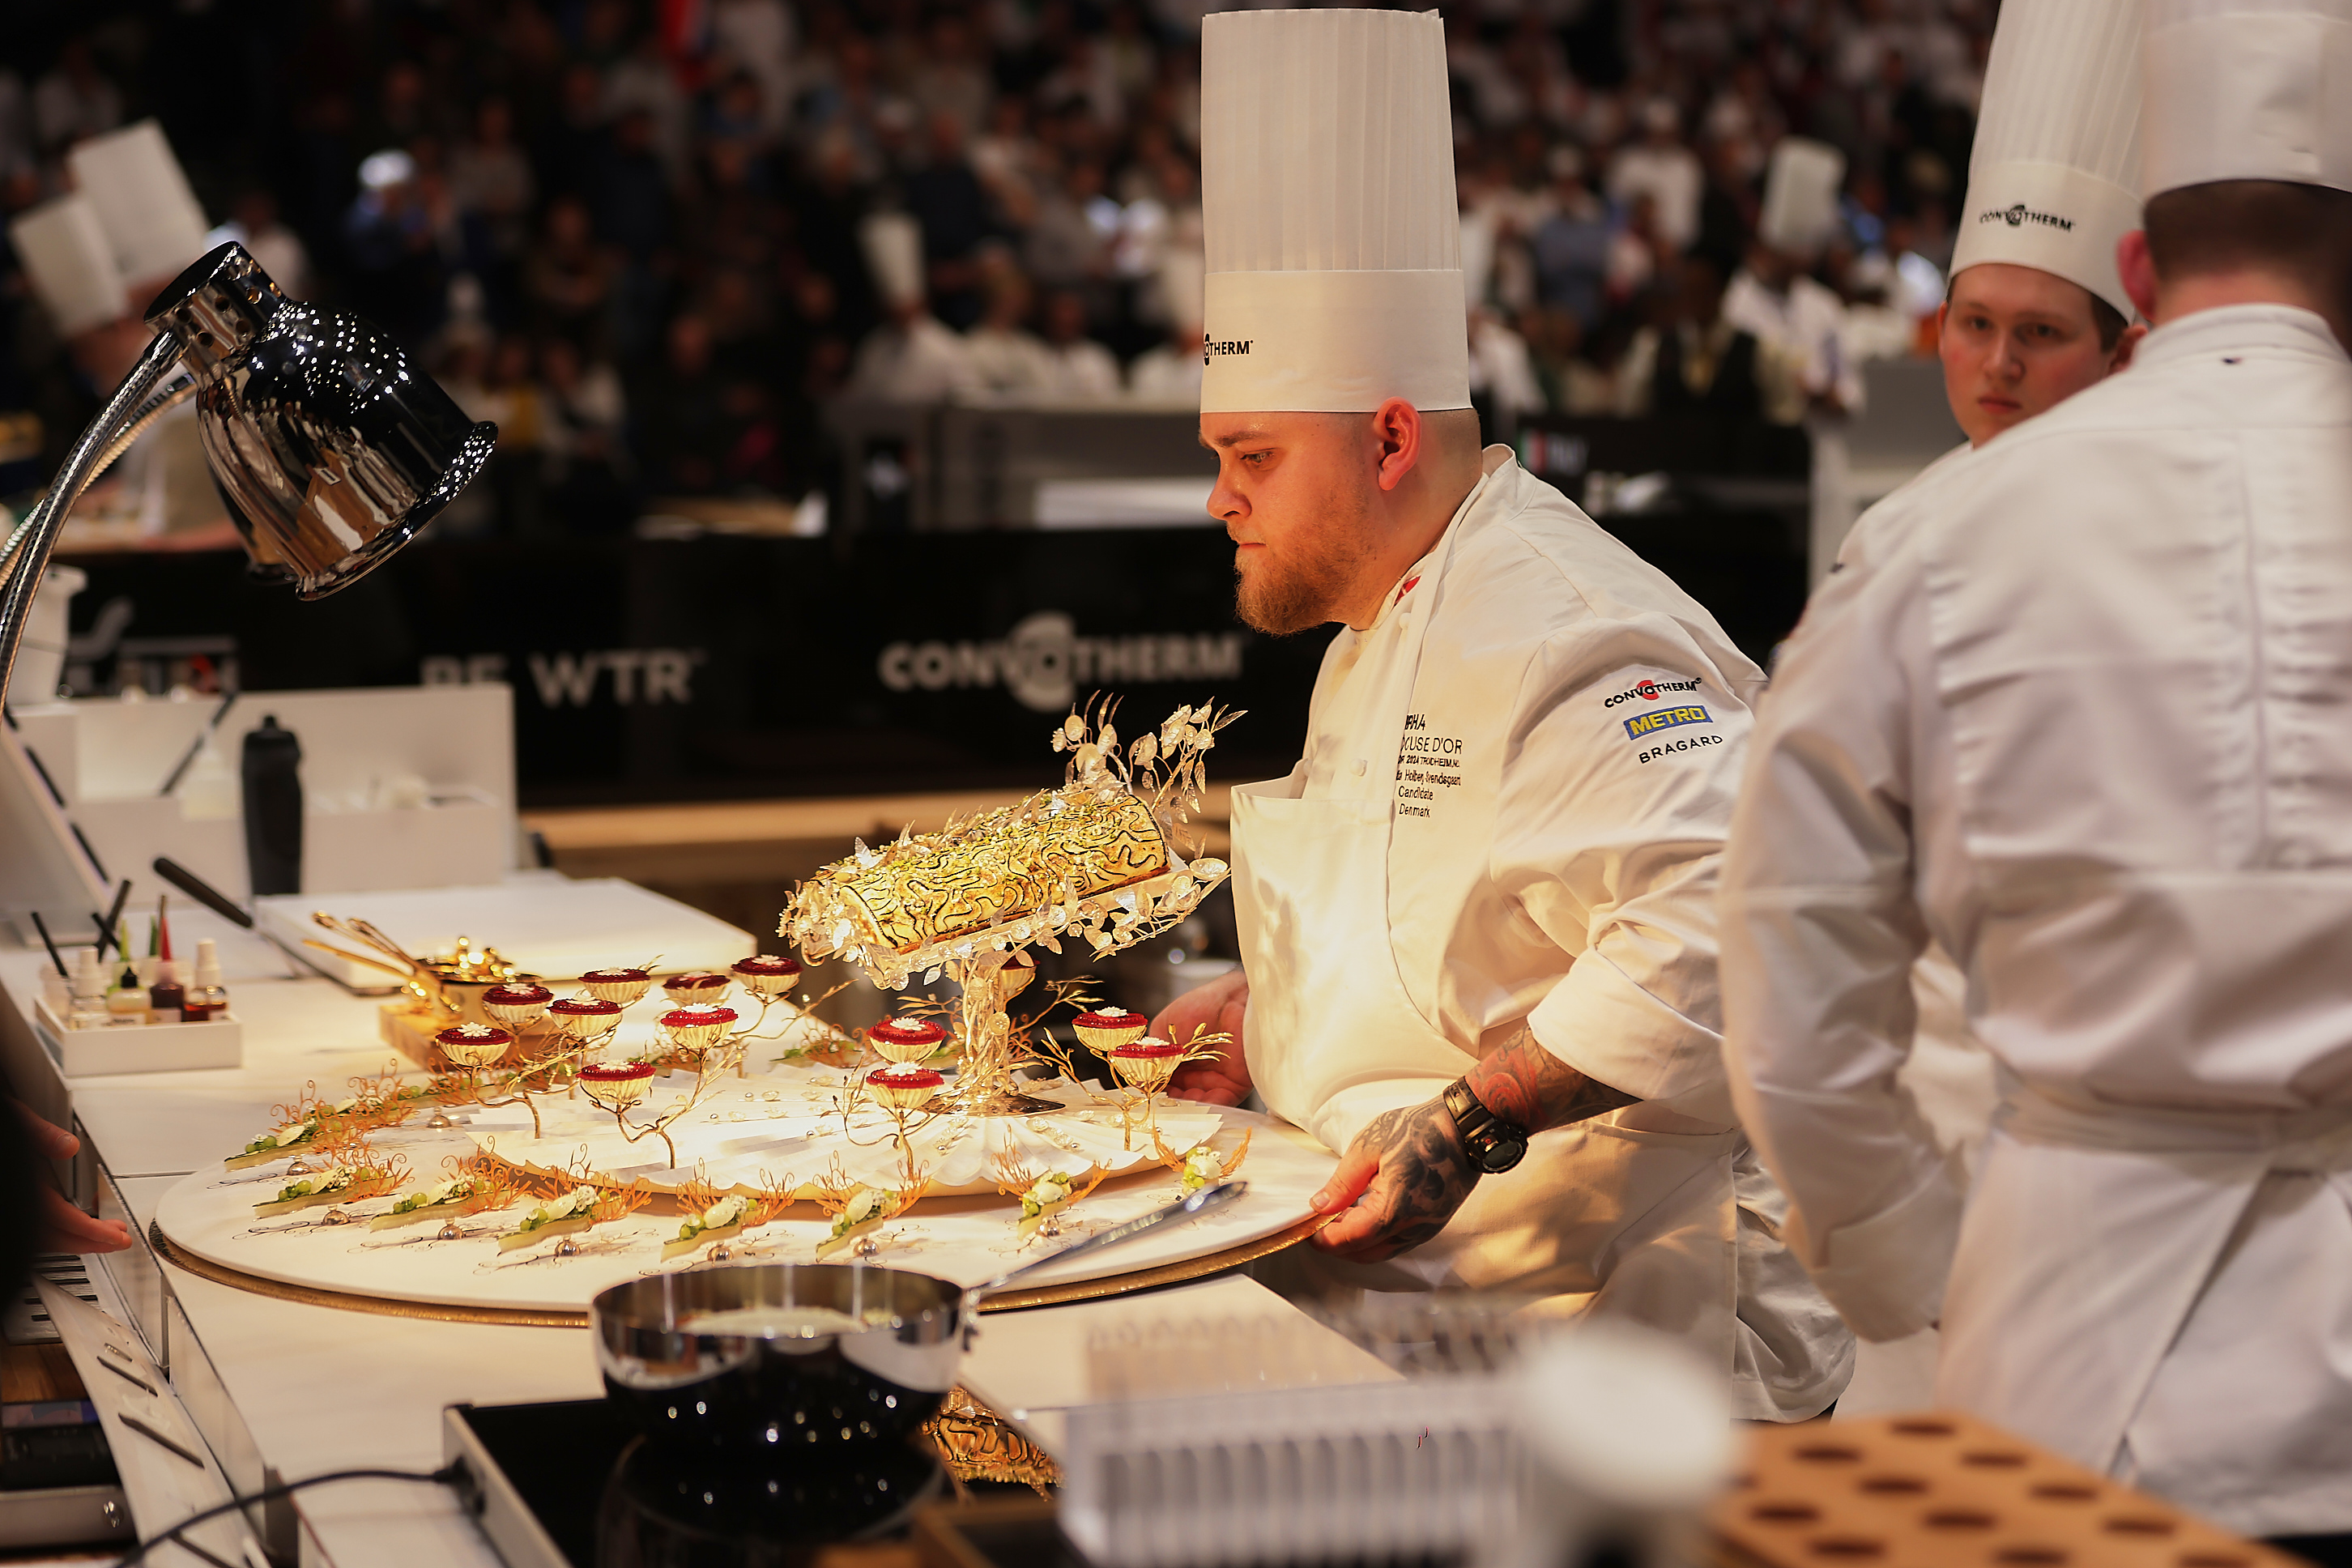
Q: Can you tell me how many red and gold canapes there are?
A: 13